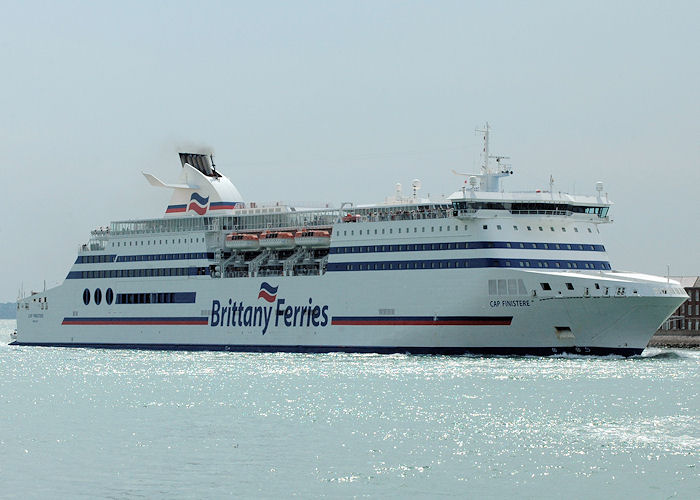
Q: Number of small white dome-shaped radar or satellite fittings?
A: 4